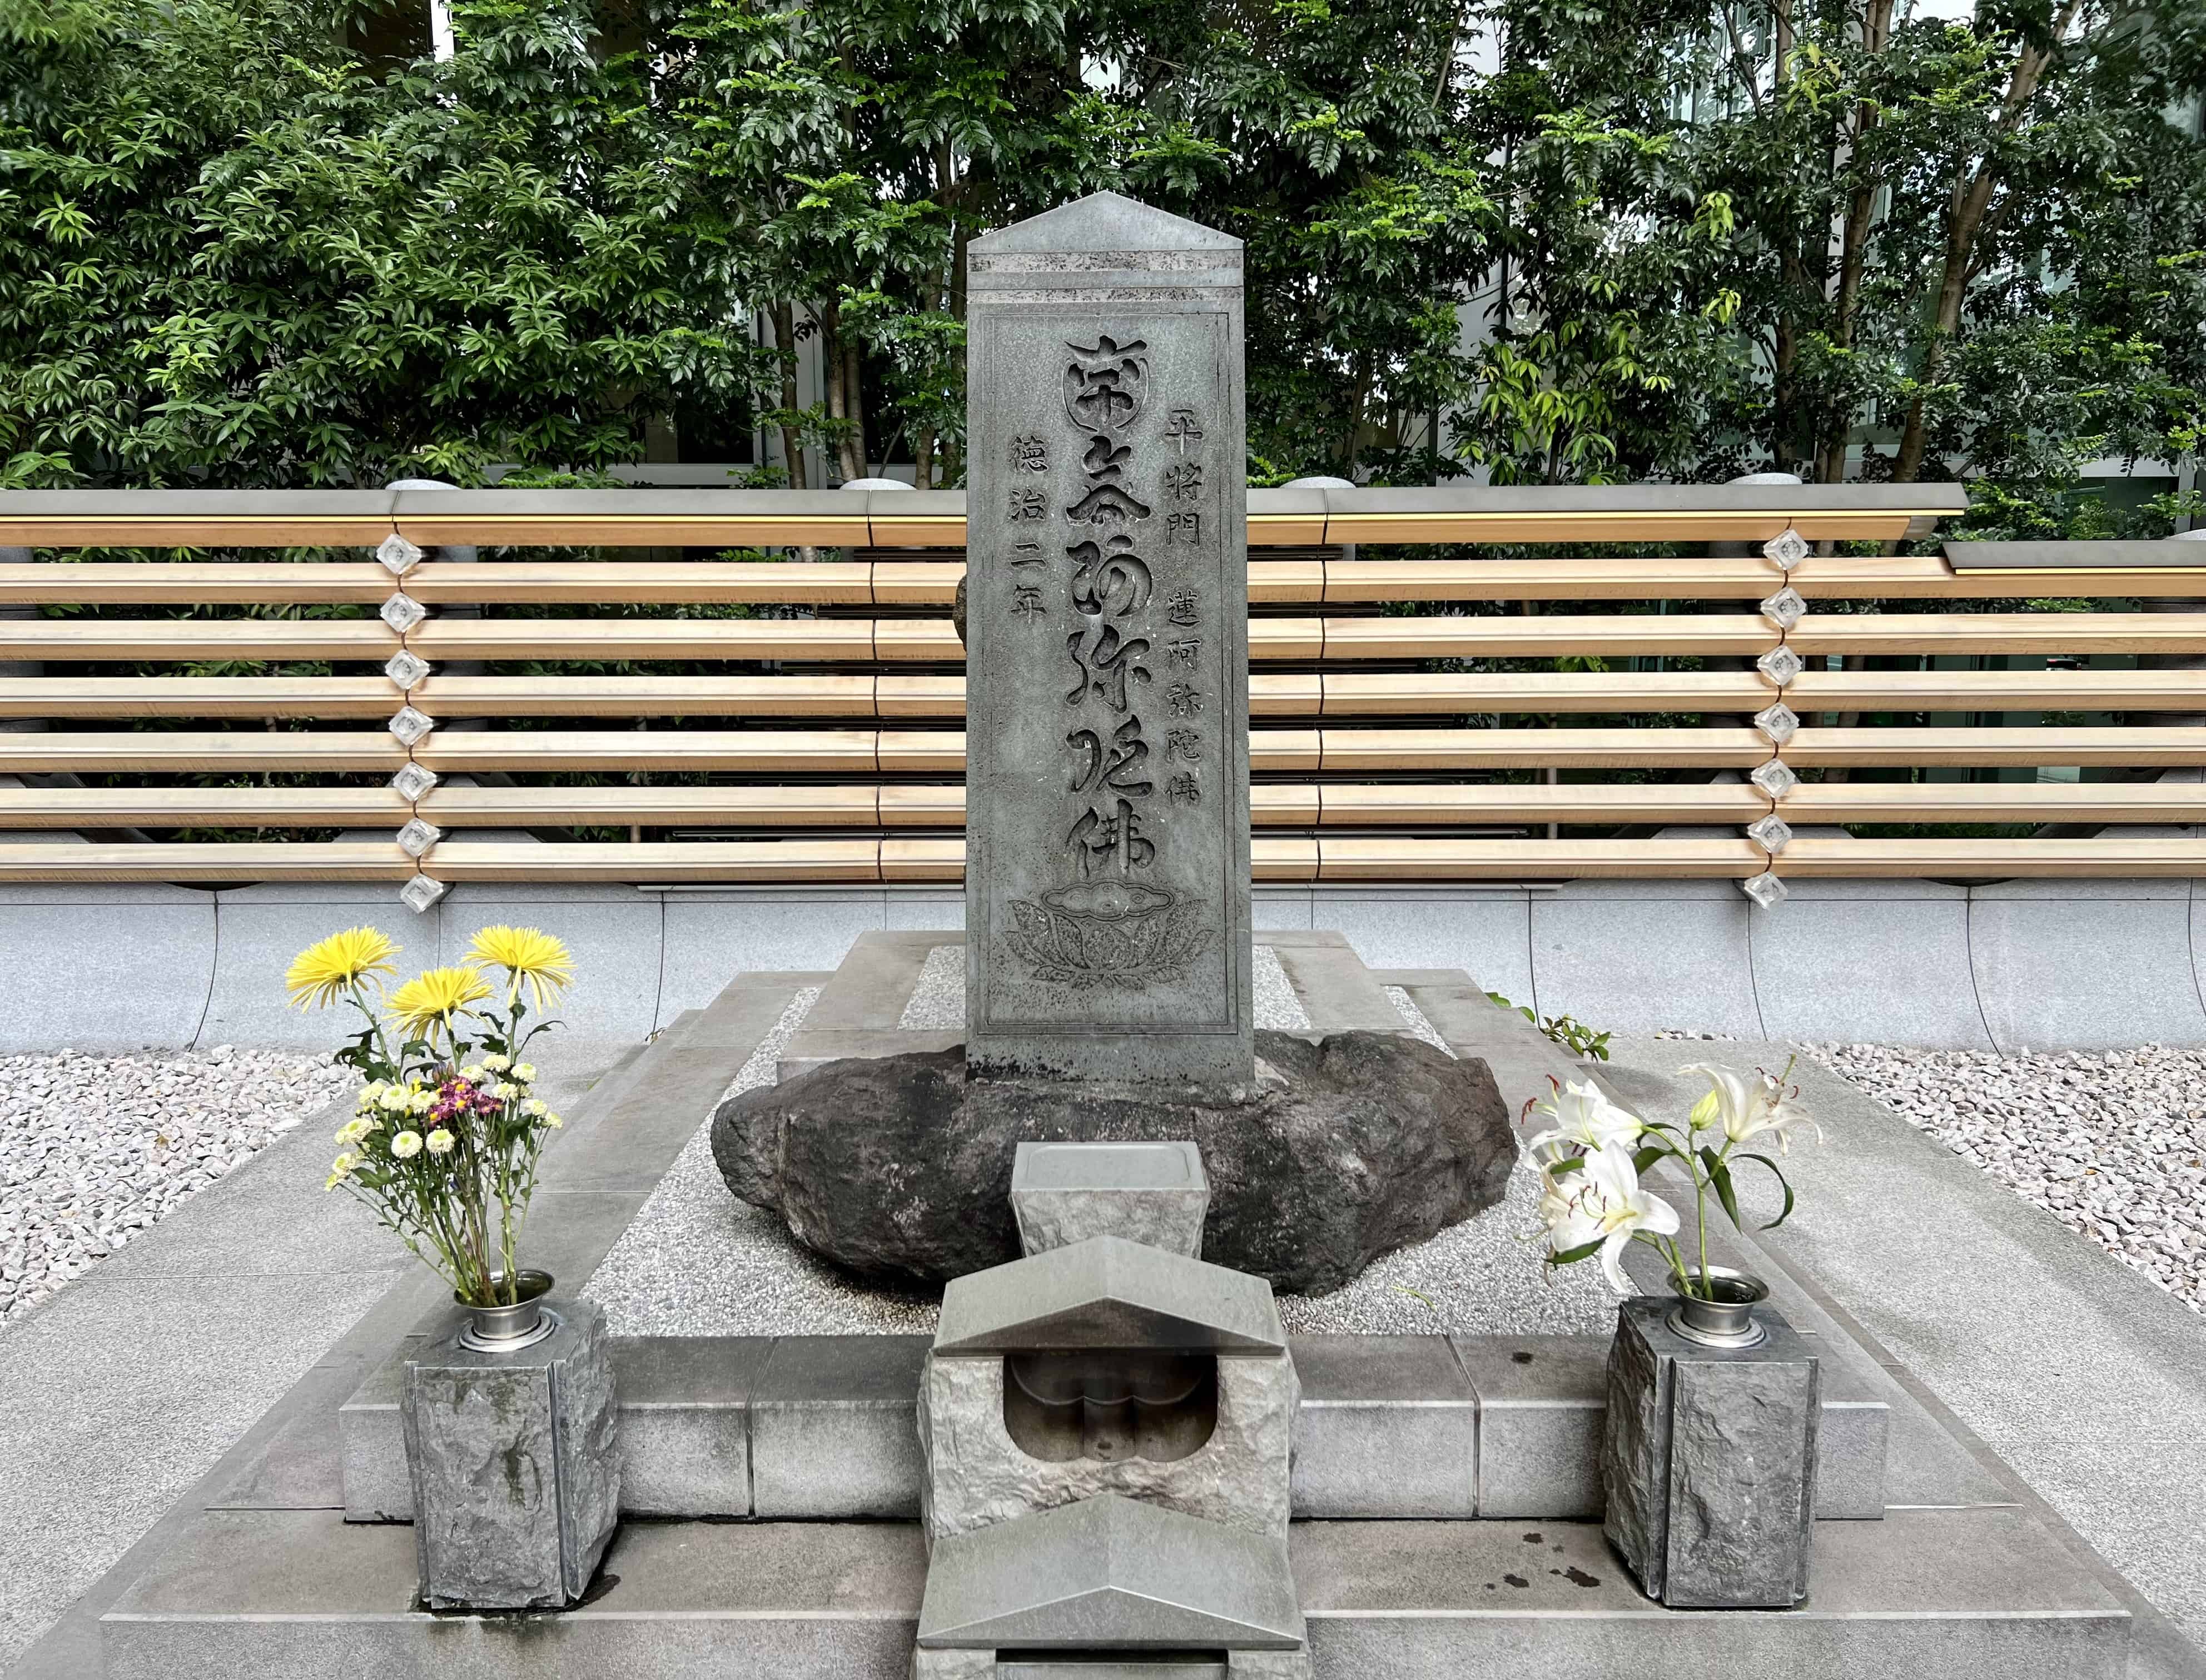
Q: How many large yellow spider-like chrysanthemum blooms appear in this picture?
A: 3